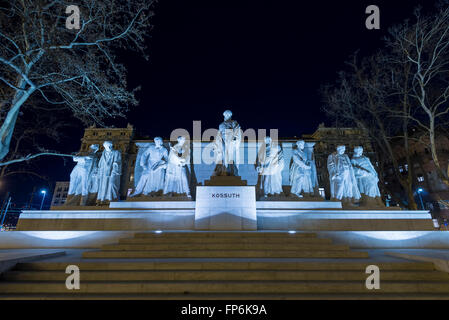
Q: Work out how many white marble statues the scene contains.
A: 9